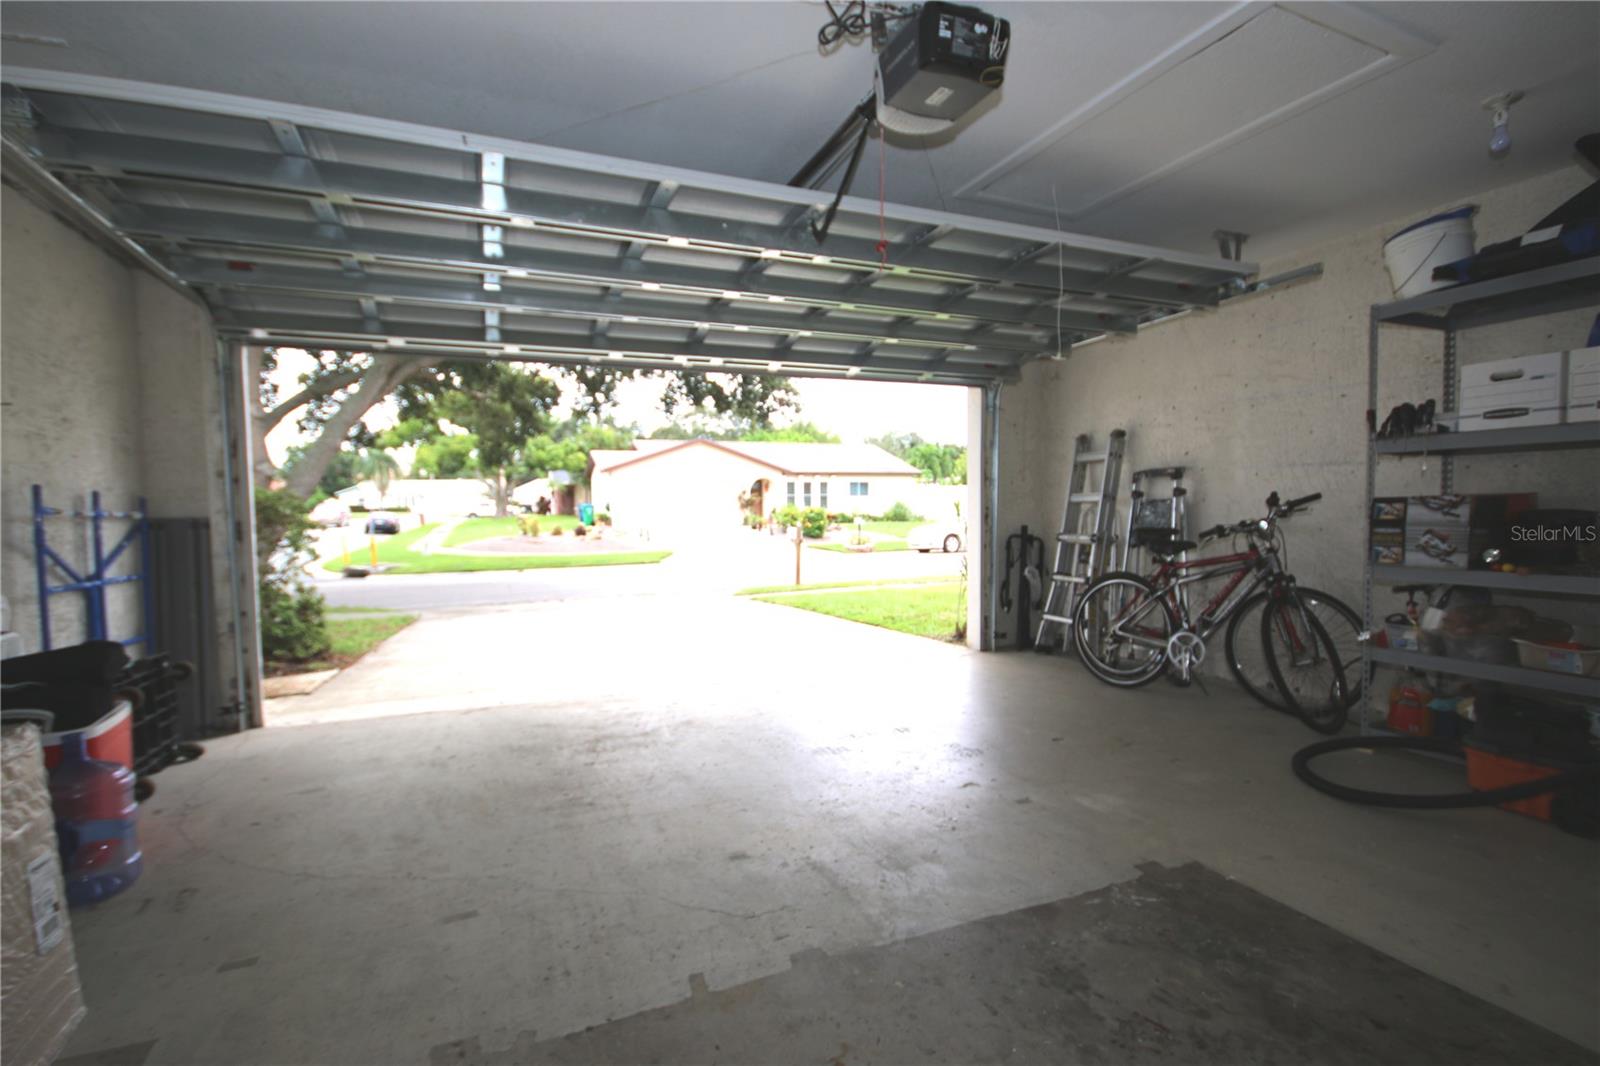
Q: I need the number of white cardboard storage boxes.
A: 2